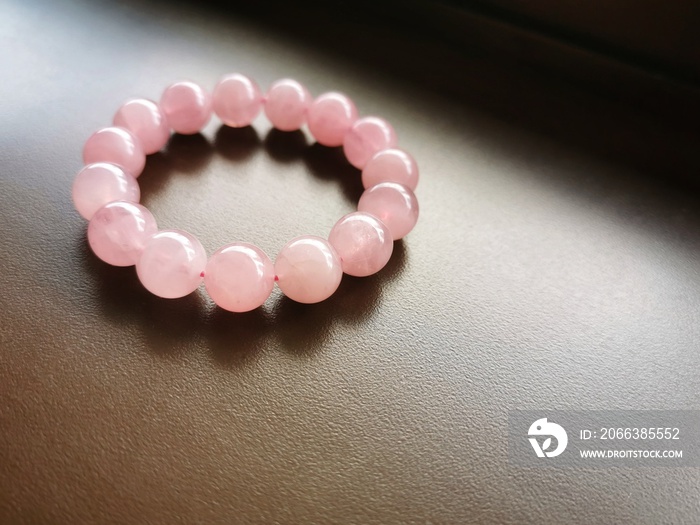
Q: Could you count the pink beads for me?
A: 15